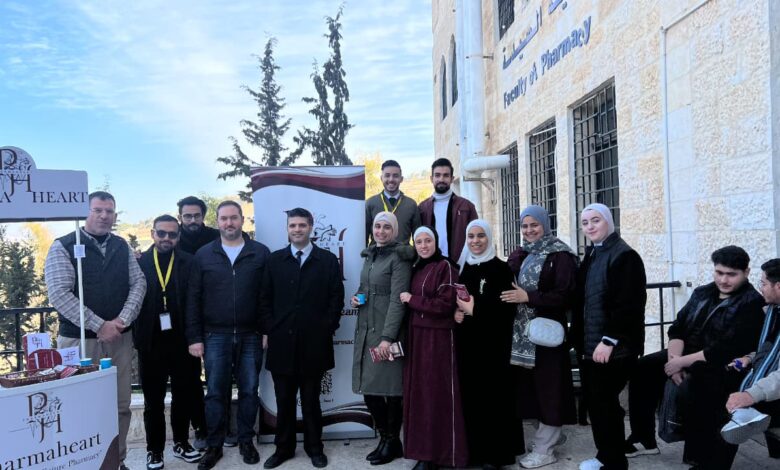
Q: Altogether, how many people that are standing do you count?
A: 12